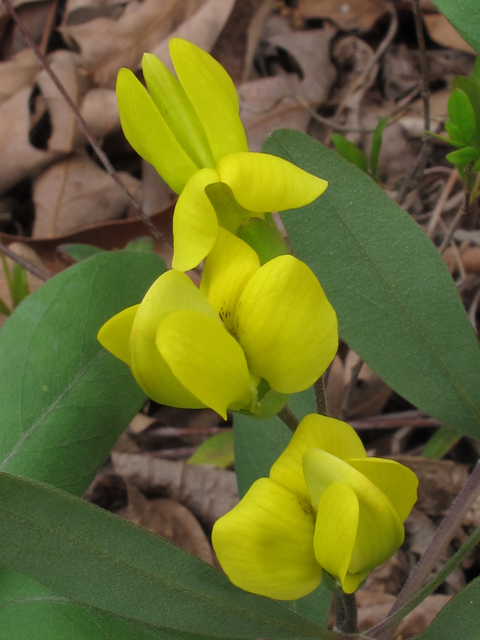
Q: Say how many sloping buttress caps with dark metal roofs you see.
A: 0